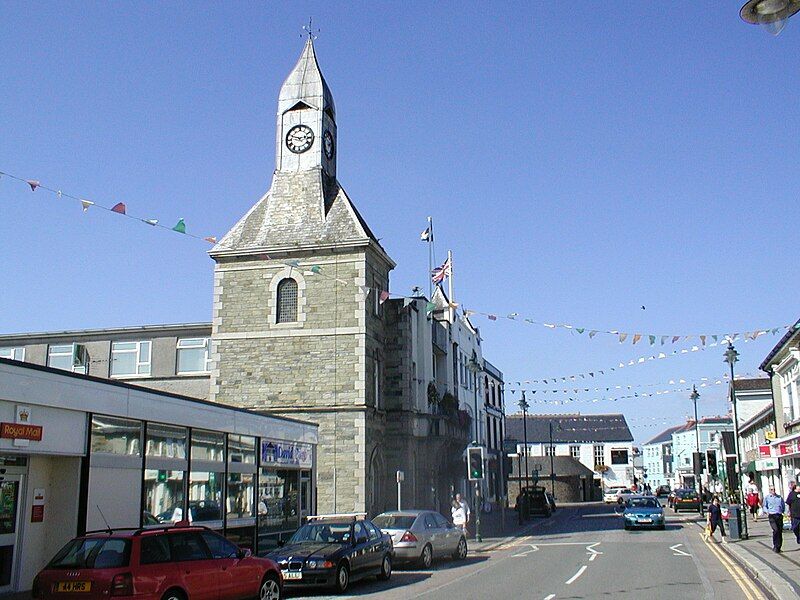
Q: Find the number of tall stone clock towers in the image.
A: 1